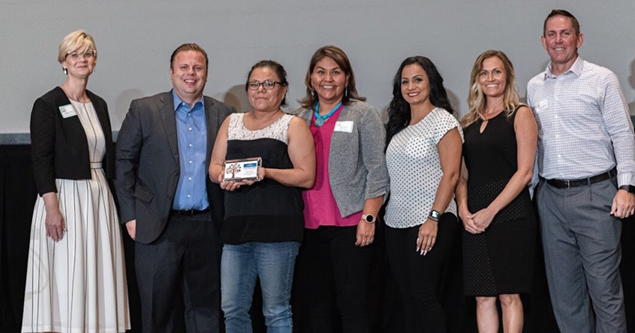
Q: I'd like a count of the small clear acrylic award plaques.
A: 1